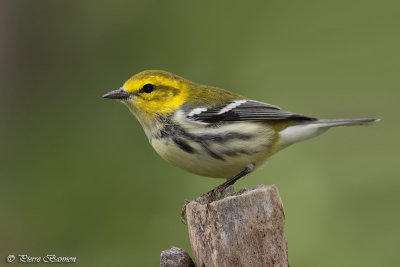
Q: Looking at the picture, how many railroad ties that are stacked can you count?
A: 0